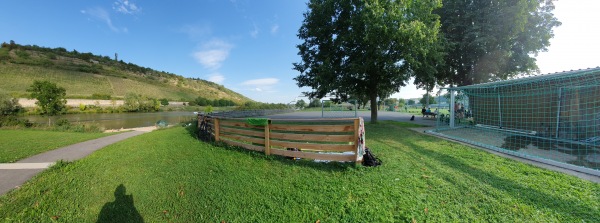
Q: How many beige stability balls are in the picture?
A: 0